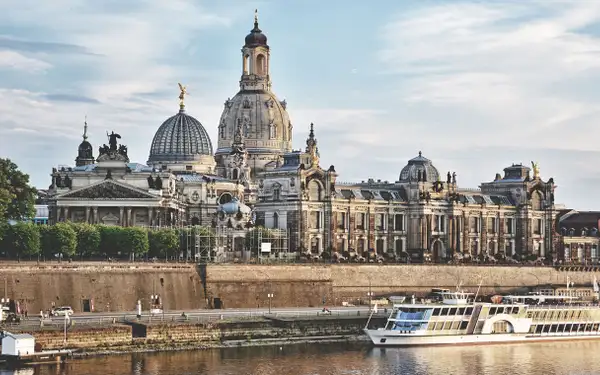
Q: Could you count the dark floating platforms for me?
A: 1